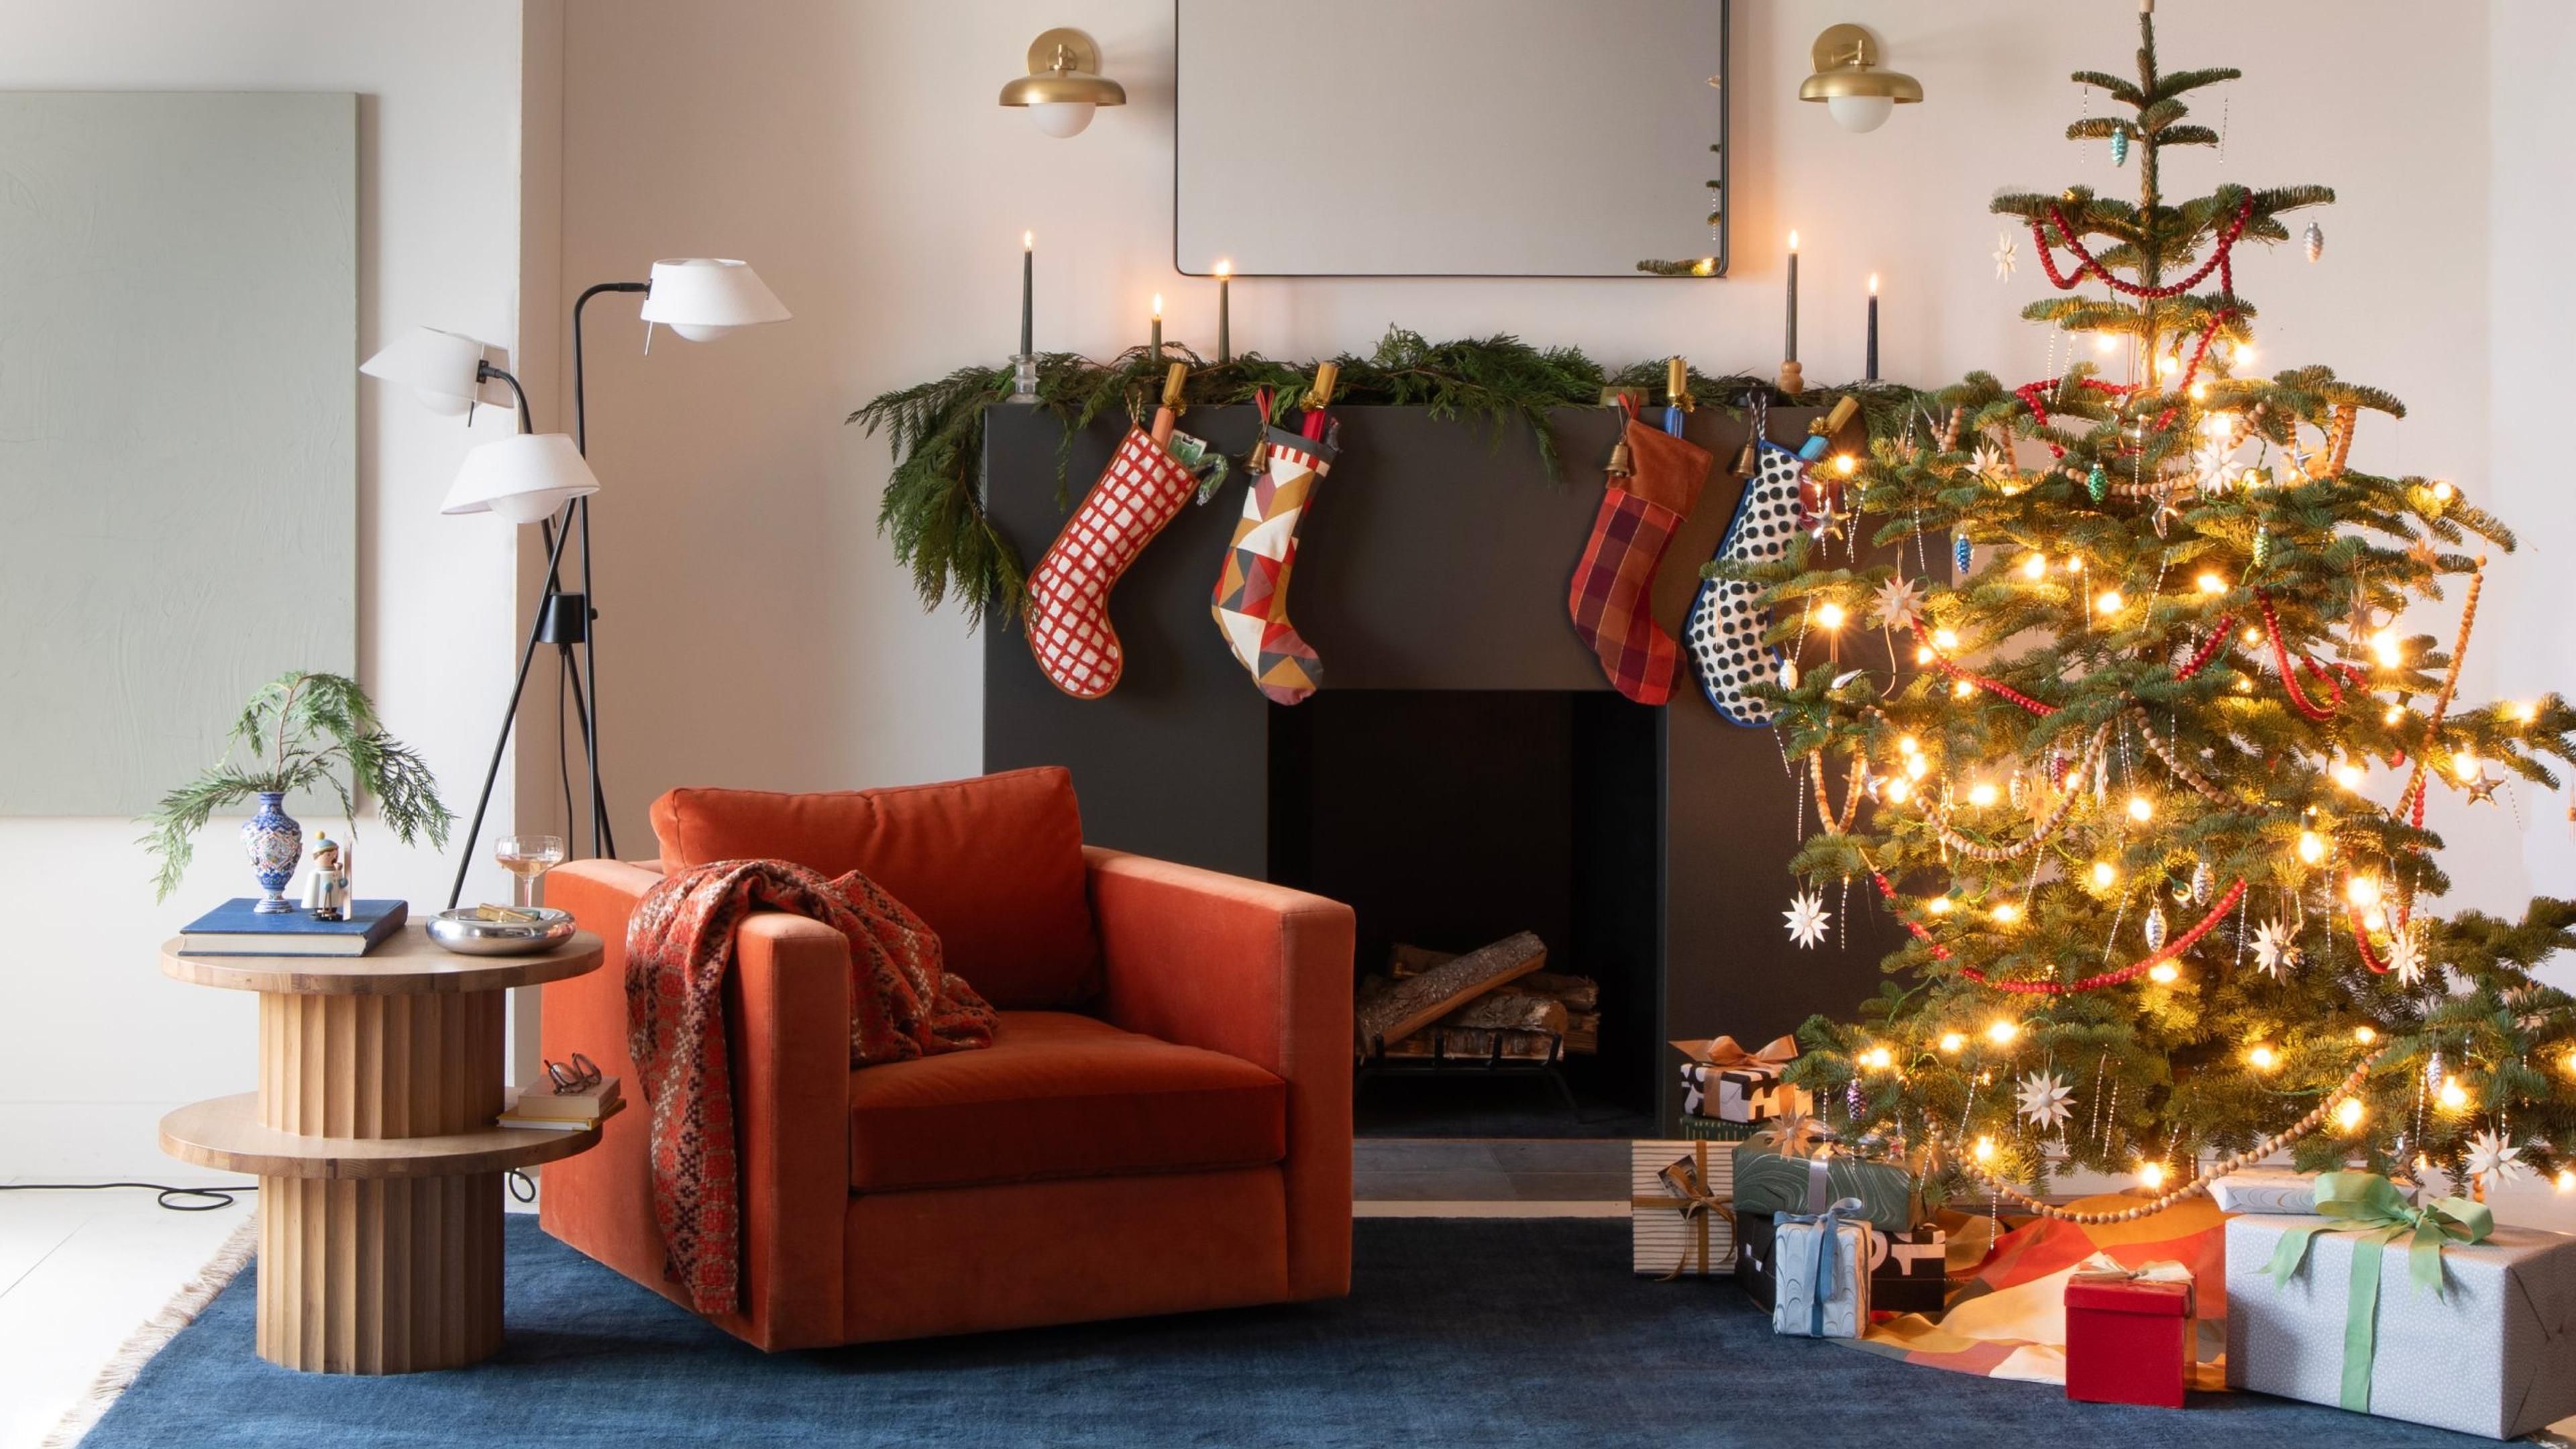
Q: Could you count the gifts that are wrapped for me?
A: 9